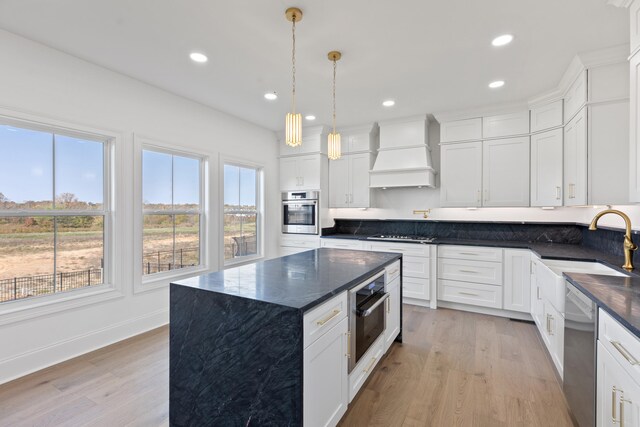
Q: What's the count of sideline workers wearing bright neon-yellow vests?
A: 0